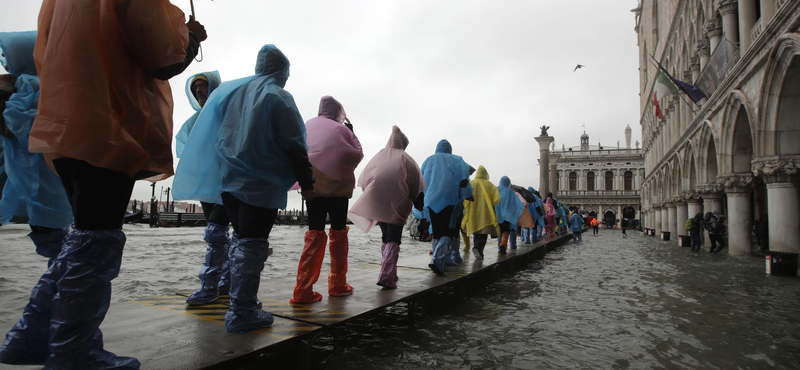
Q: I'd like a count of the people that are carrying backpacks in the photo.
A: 2